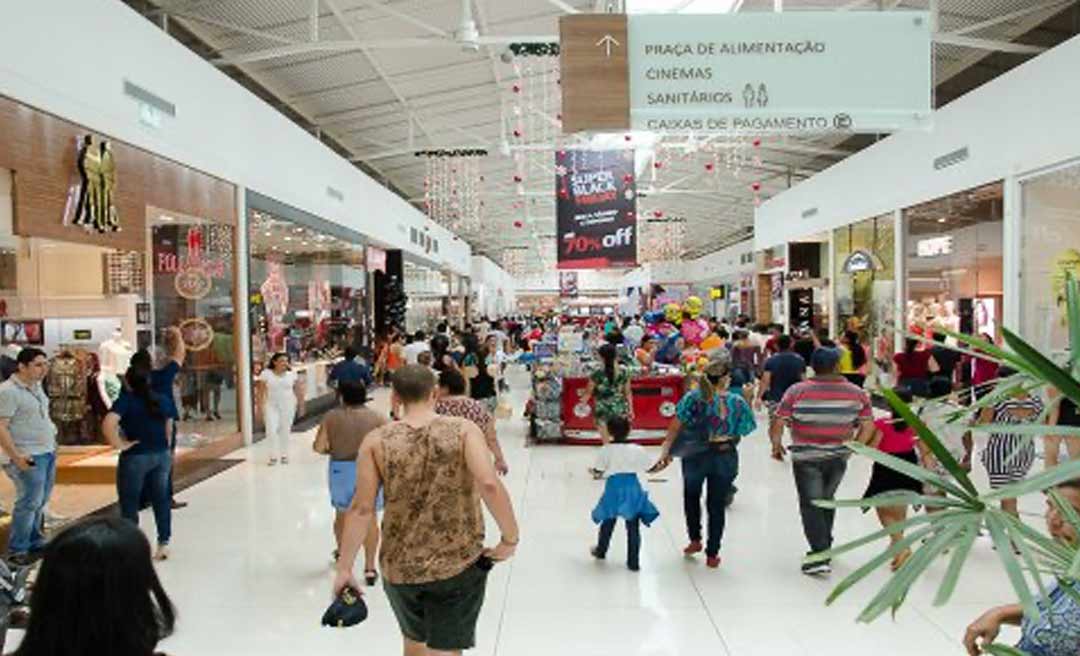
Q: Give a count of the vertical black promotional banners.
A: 1